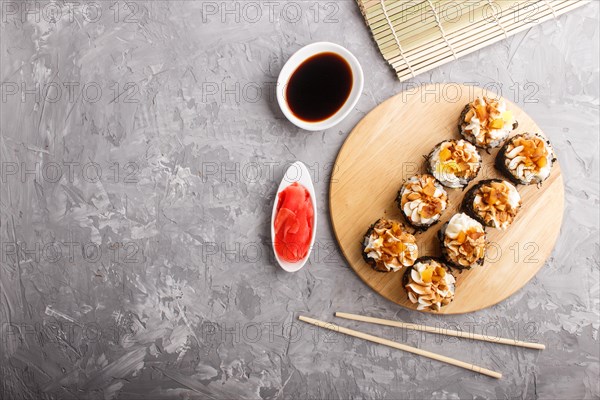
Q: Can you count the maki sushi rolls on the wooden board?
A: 8